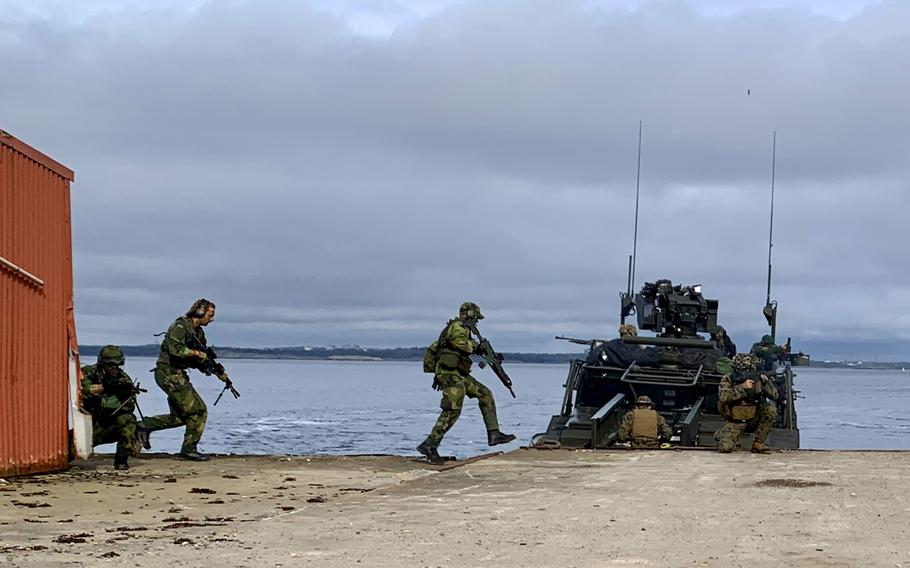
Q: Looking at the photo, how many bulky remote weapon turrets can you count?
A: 1